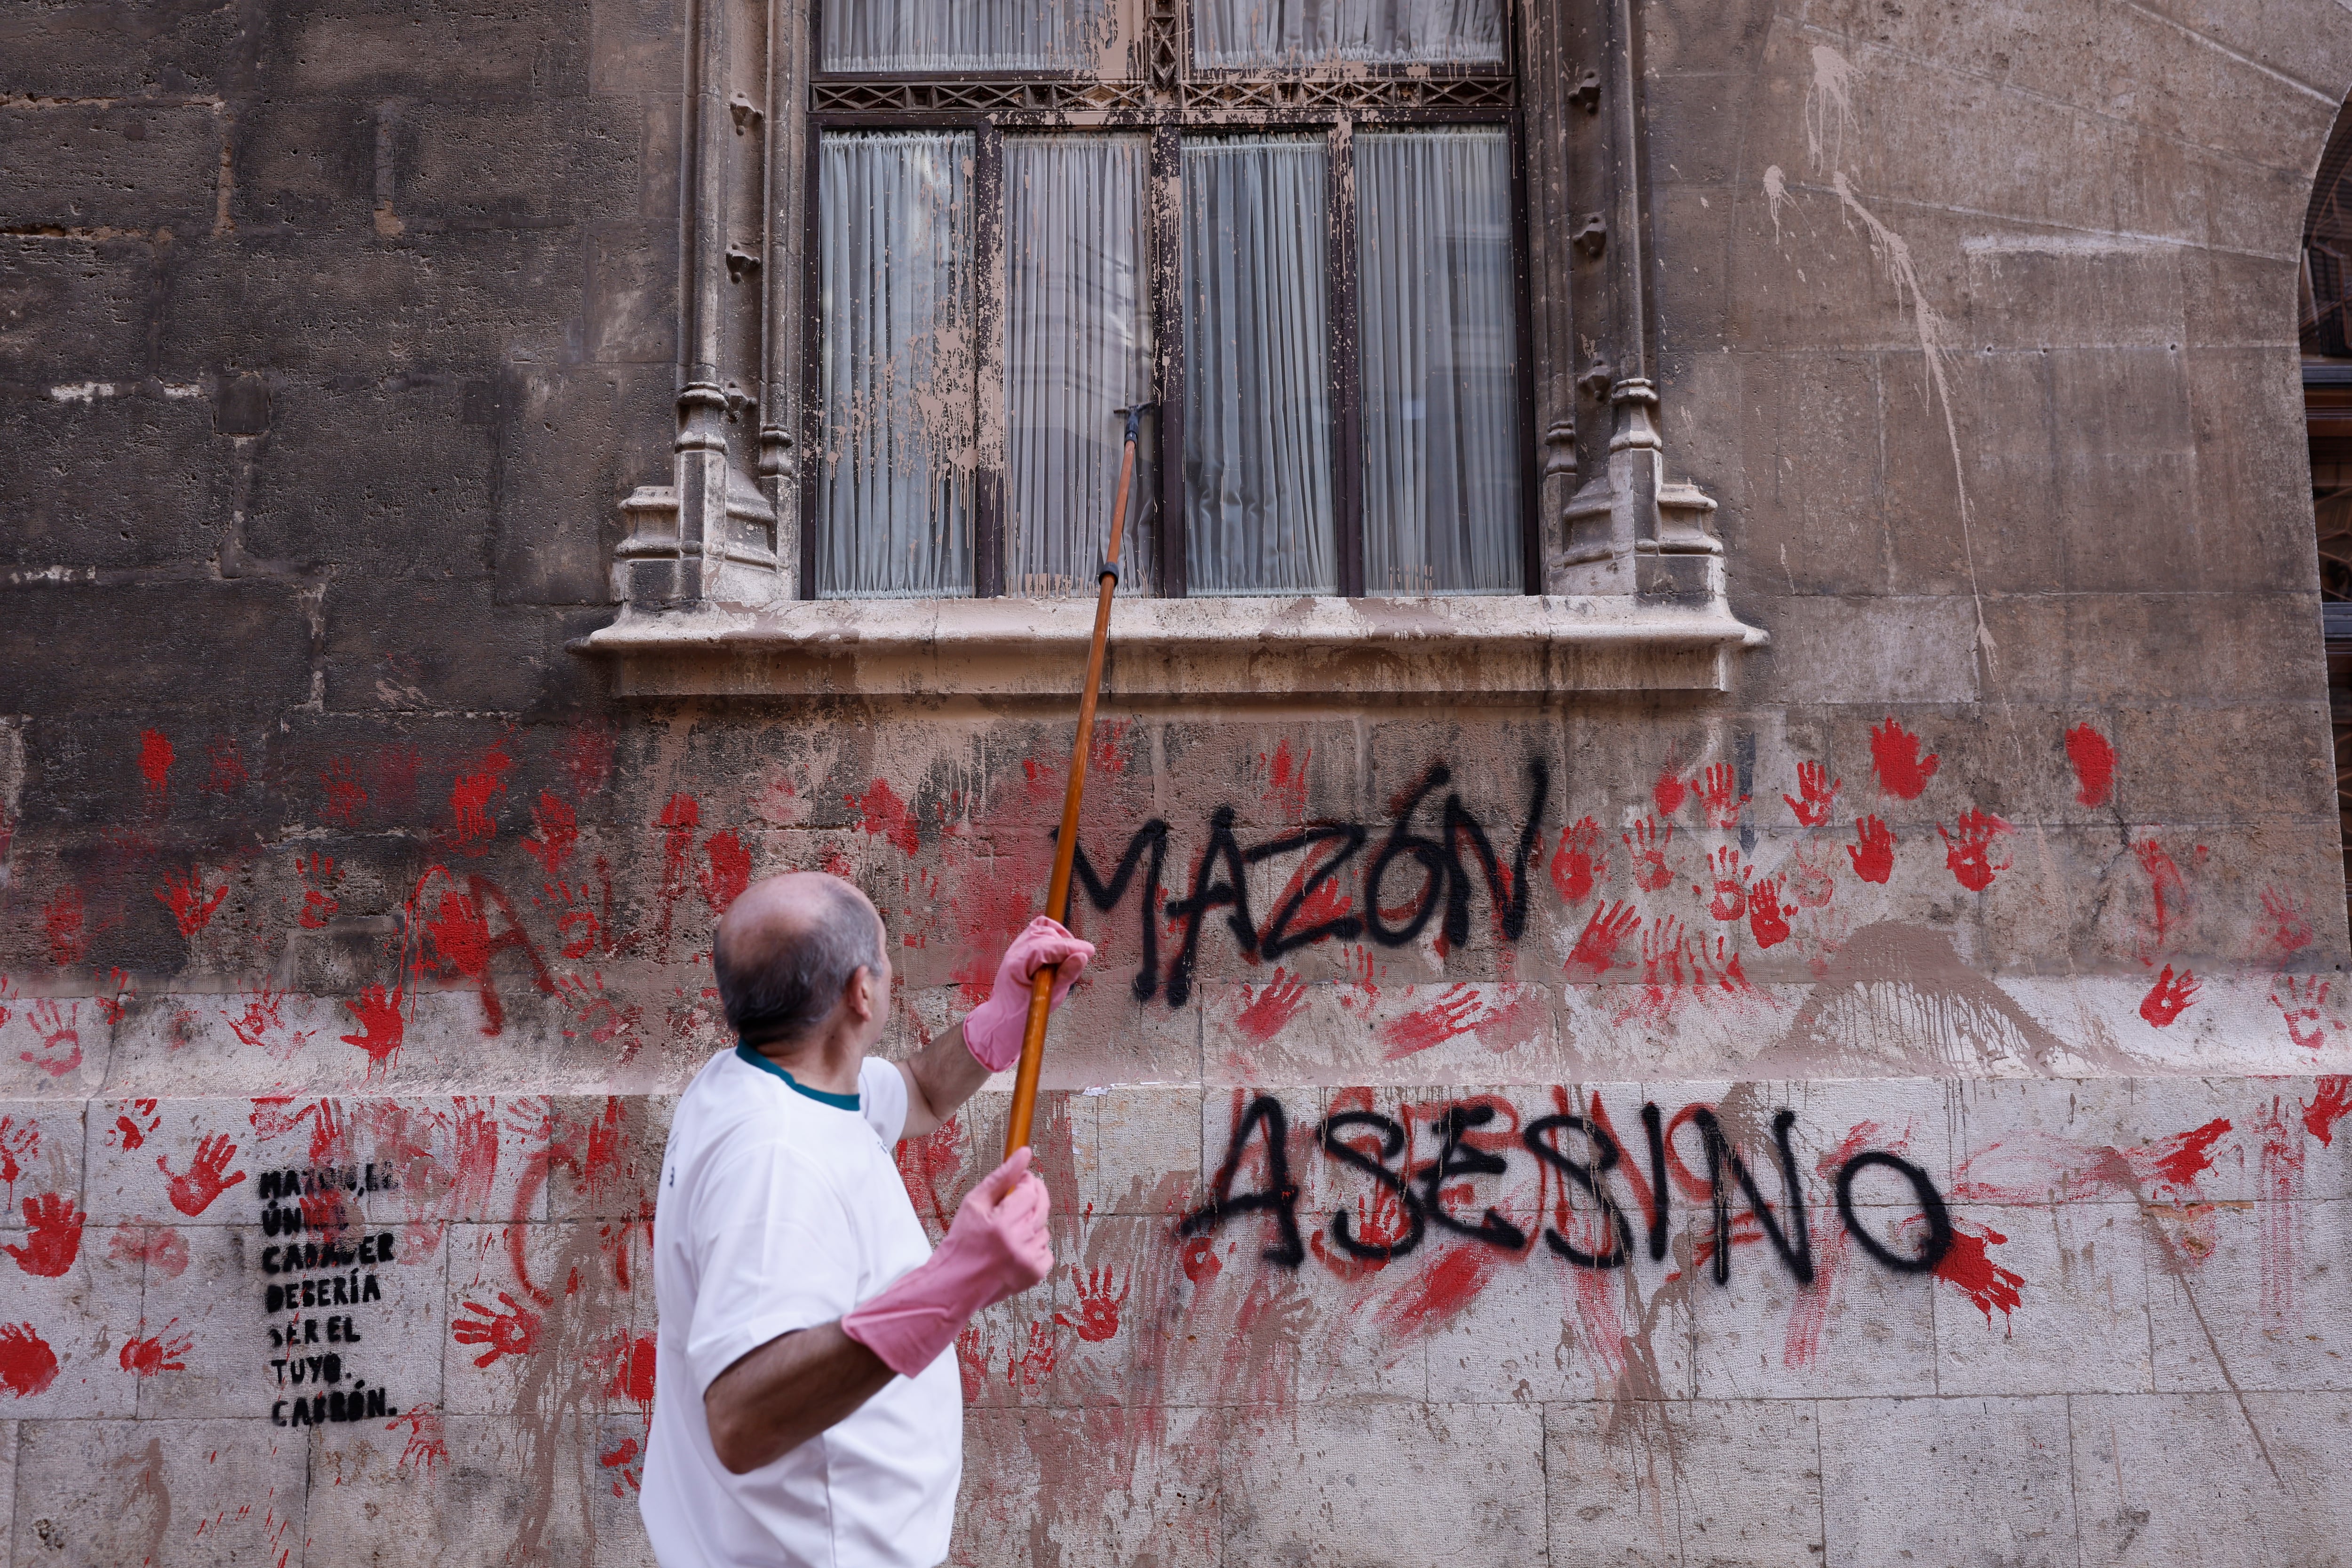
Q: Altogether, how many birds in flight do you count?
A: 0